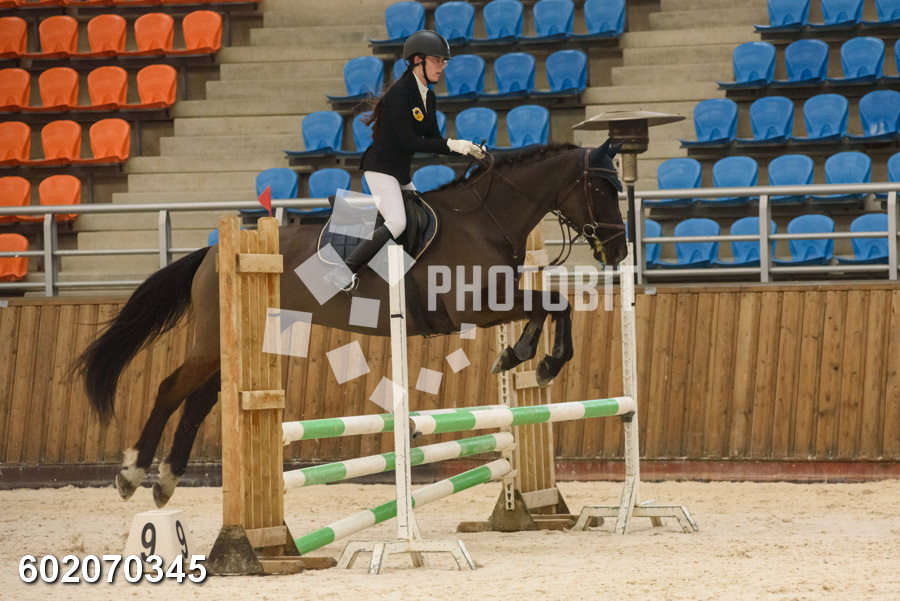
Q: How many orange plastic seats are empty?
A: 15